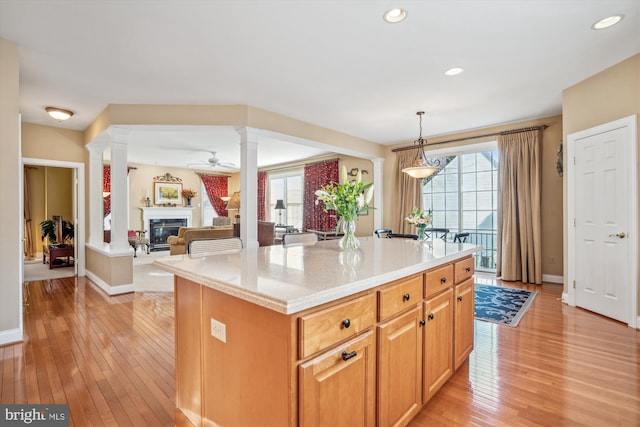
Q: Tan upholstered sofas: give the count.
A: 1